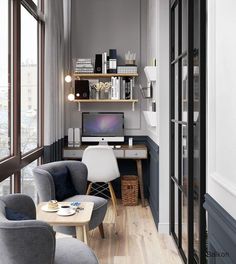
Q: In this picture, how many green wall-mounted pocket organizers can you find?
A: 0